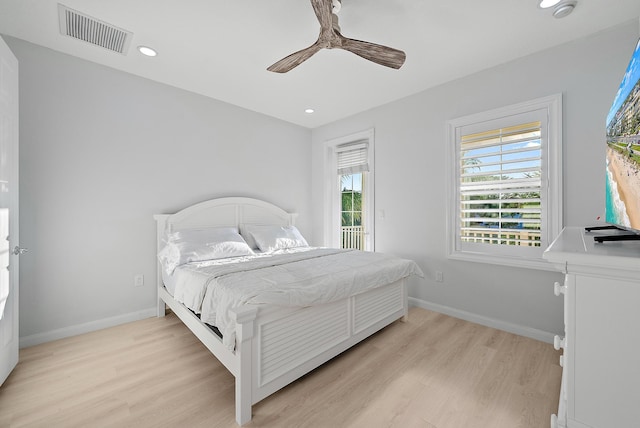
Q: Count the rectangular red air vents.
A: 0